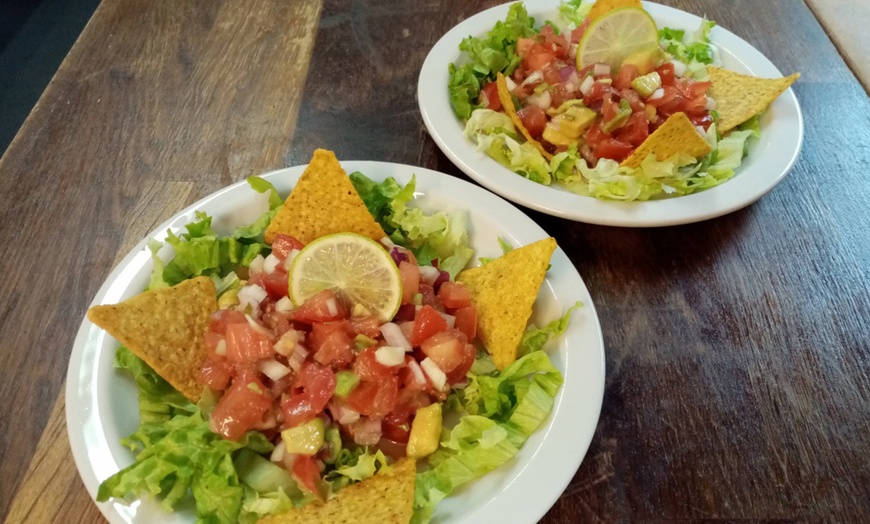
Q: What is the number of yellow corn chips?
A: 8